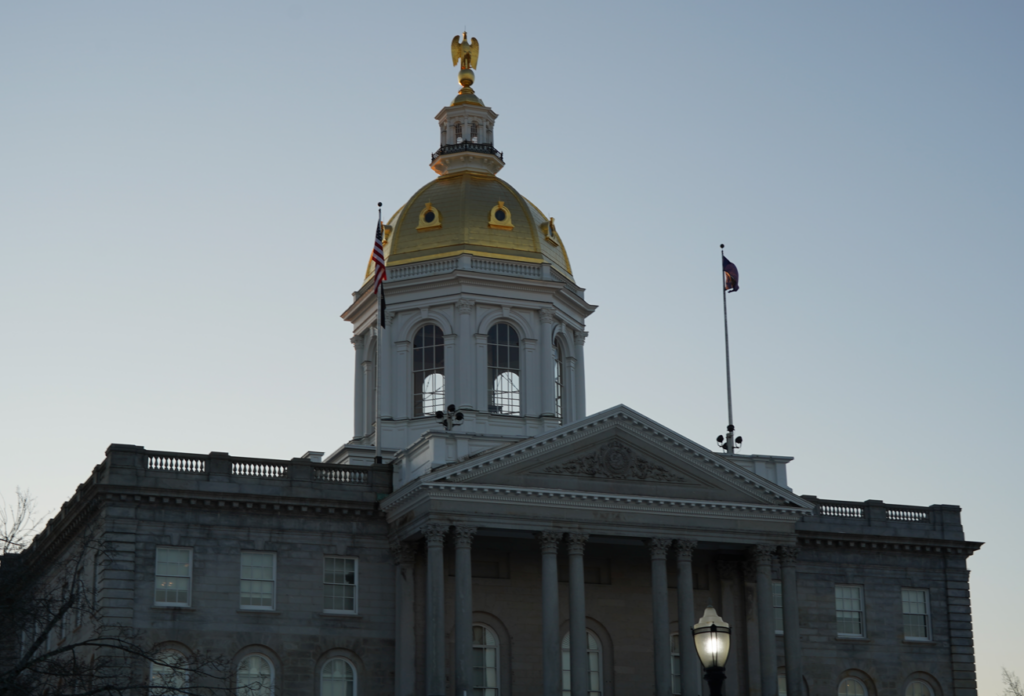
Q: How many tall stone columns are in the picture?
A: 8